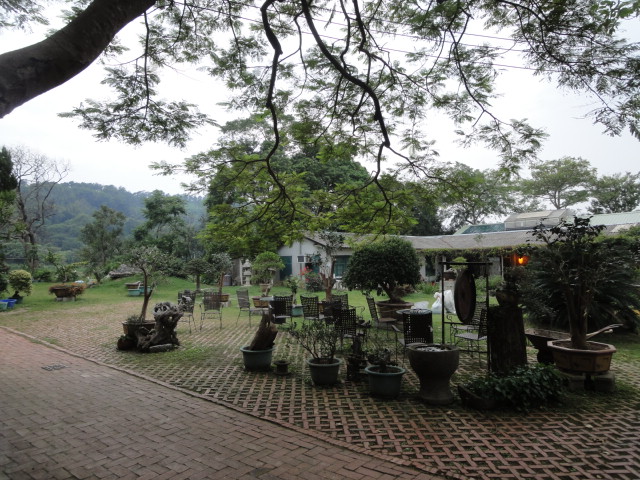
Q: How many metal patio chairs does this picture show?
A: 11